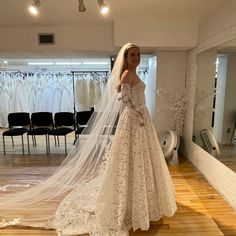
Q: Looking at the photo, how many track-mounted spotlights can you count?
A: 3